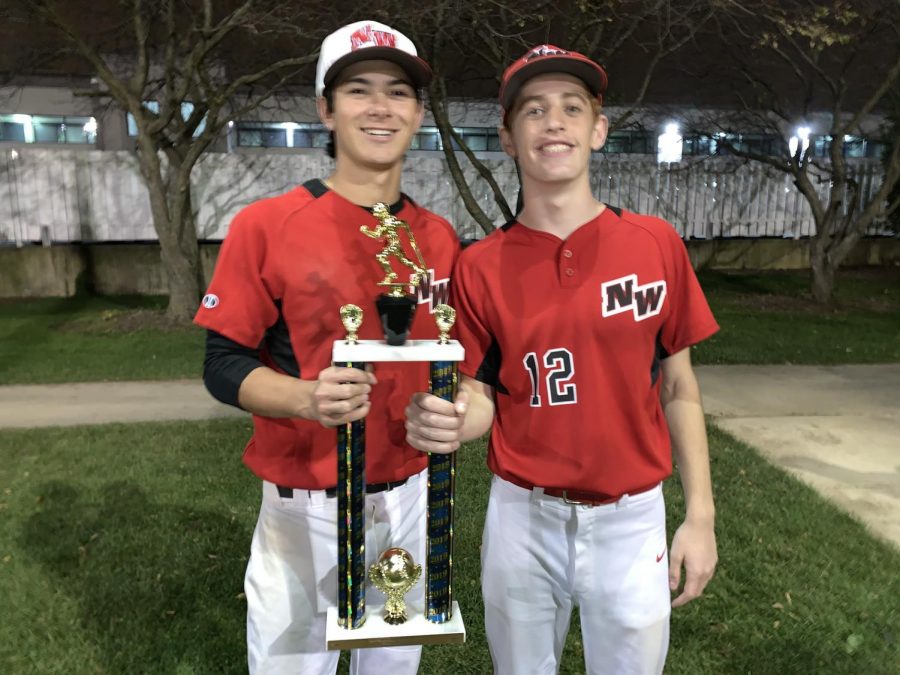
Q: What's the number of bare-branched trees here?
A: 3